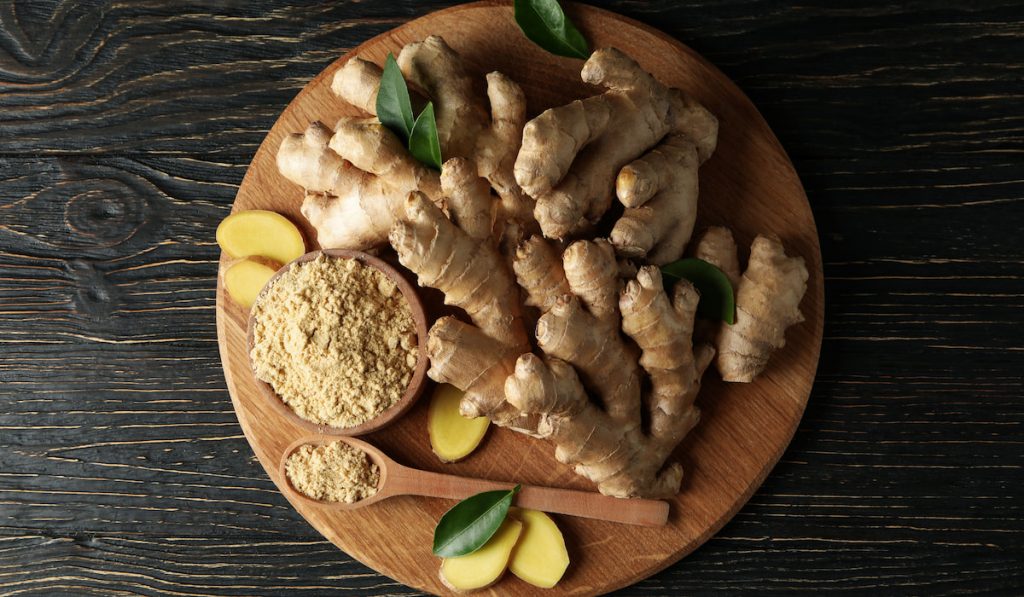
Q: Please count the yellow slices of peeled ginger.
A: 5